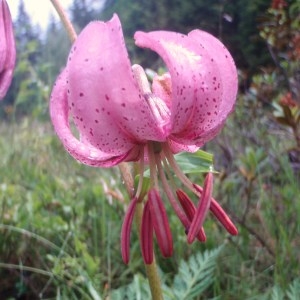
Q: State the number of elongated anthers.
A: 6